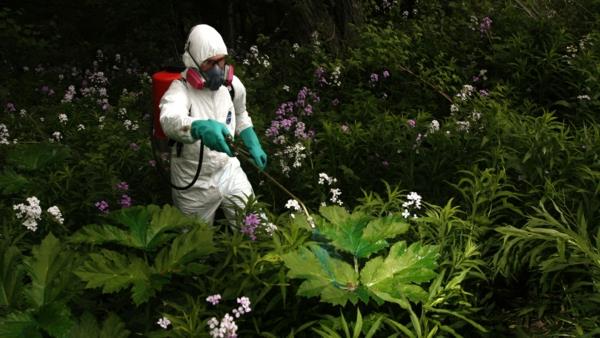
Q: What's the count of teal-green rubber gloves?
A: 2